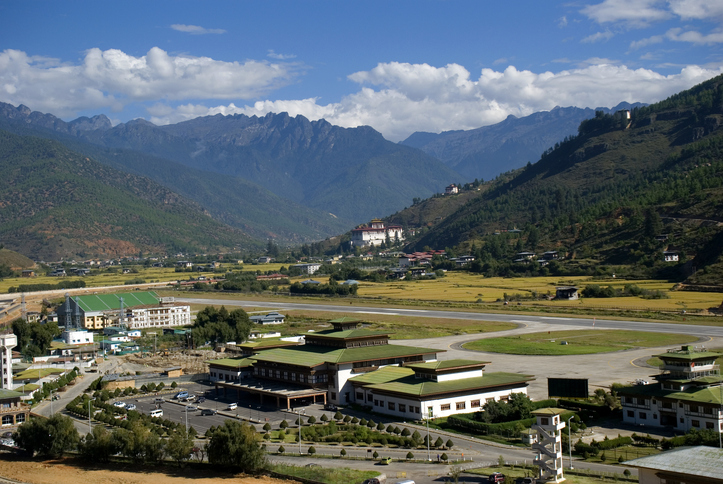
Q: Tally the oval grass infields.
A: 1